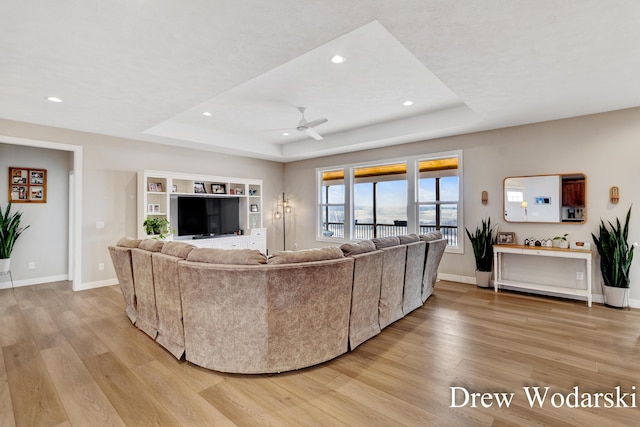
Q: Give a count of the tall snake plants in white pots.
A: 3